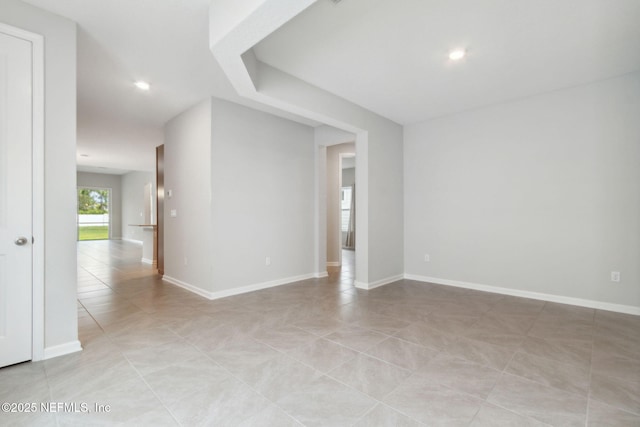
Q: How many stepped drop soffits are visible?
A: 1